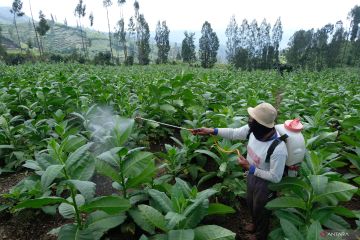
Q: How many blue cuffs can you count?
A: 2